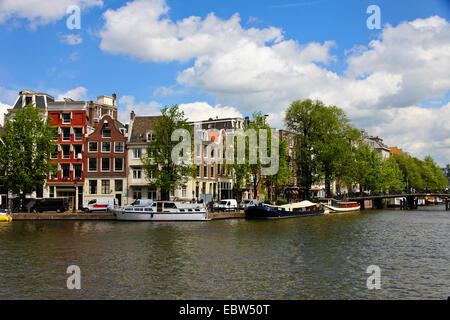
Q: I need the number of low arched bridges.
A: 1